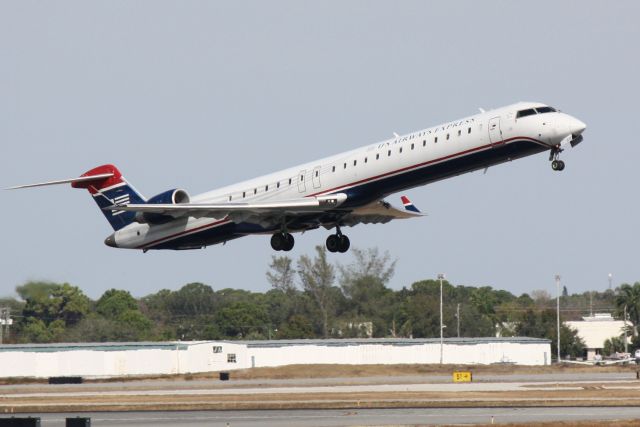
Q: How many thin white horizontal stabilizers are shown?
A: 1